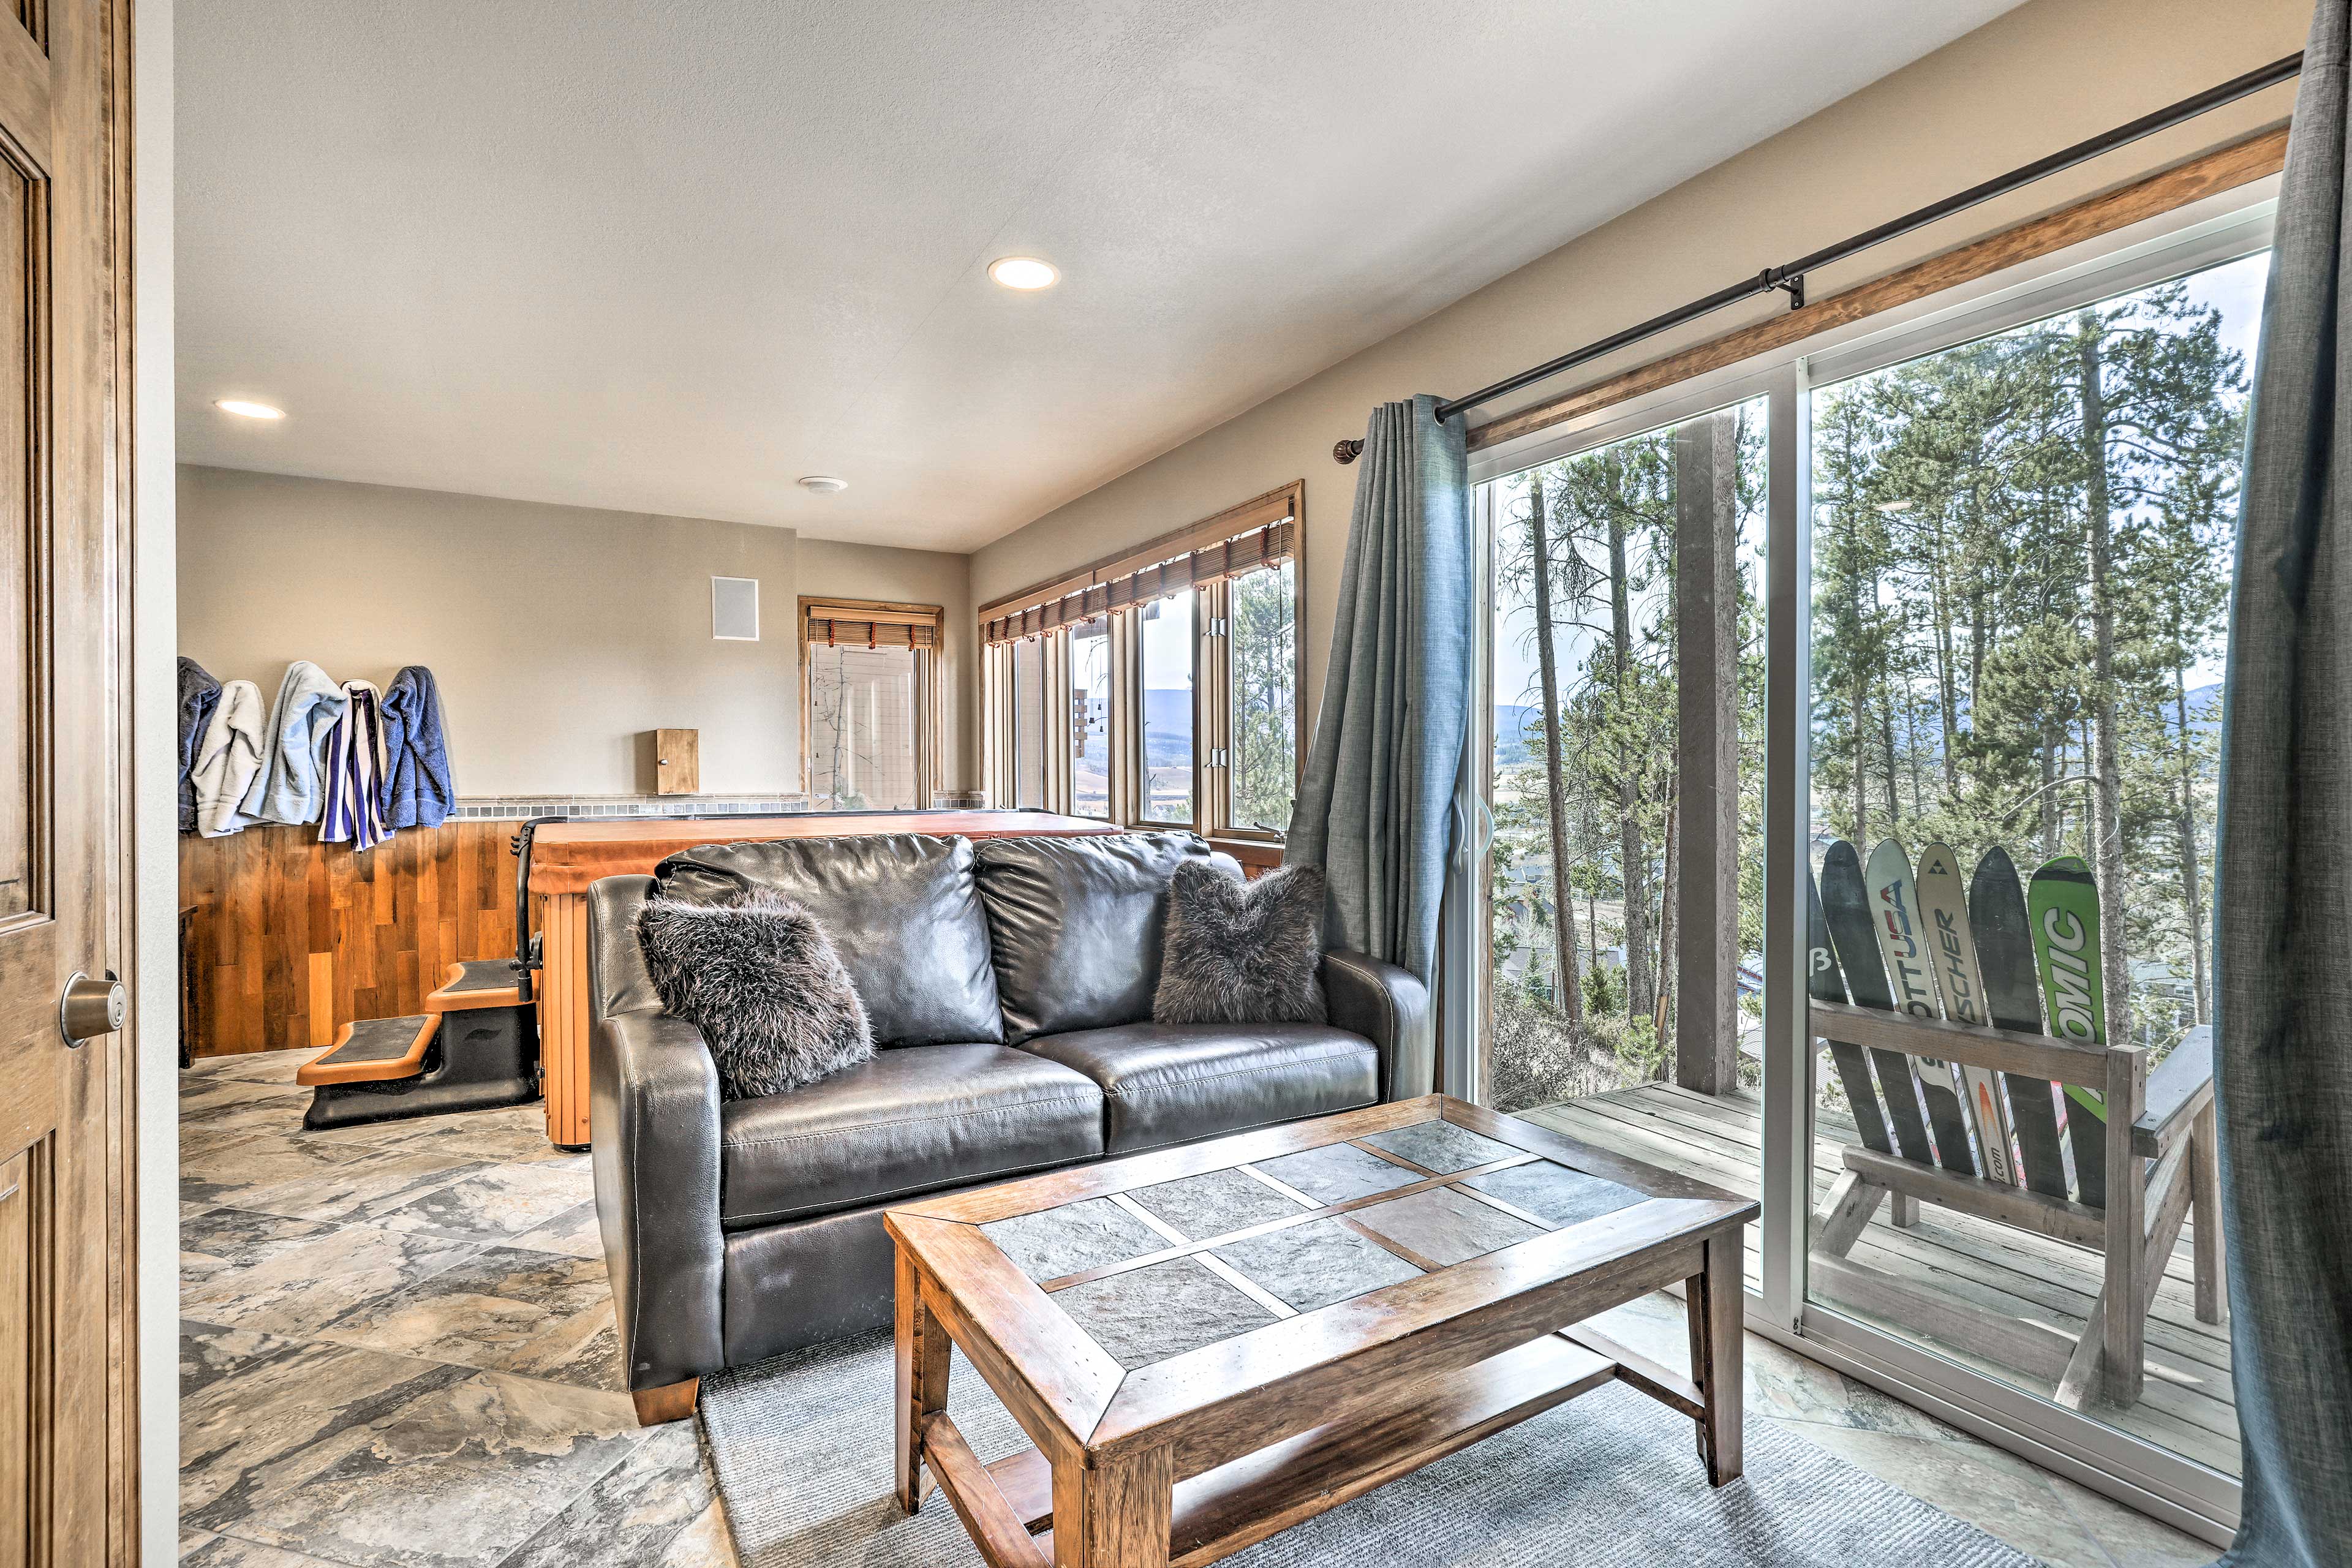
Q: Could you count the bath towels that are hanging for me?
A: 5